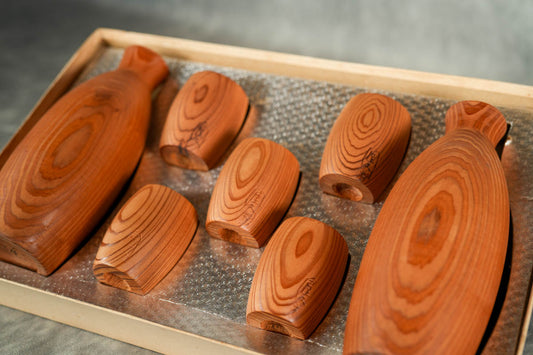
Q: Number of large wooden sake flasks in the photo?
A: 2